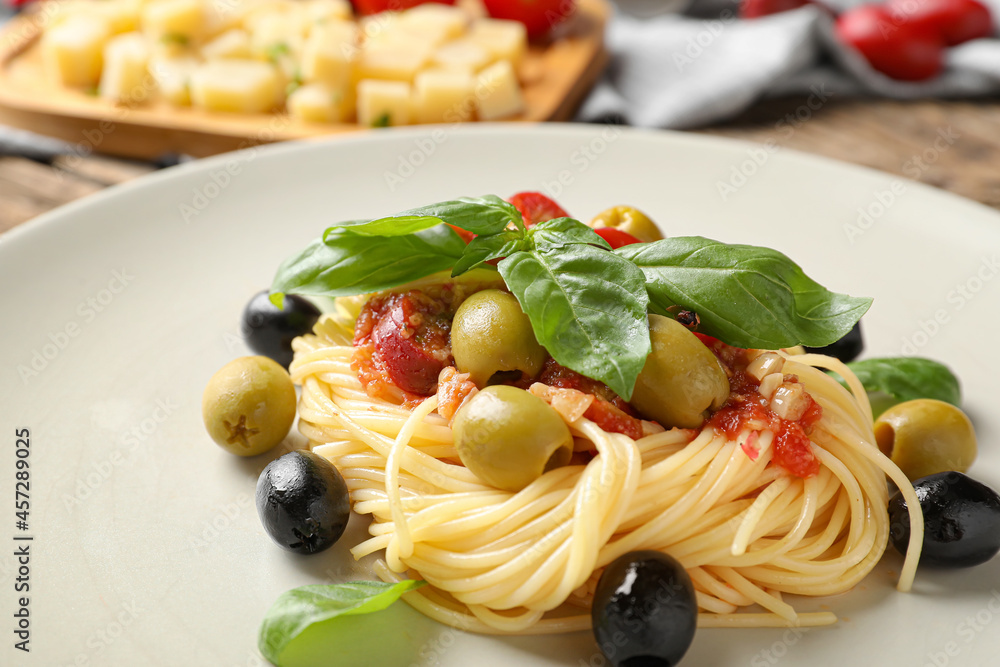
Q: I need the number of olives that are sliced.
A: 0